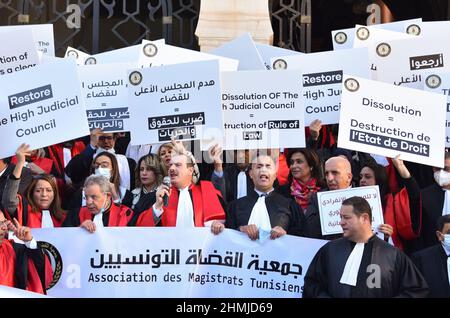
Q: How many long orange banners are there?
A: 0